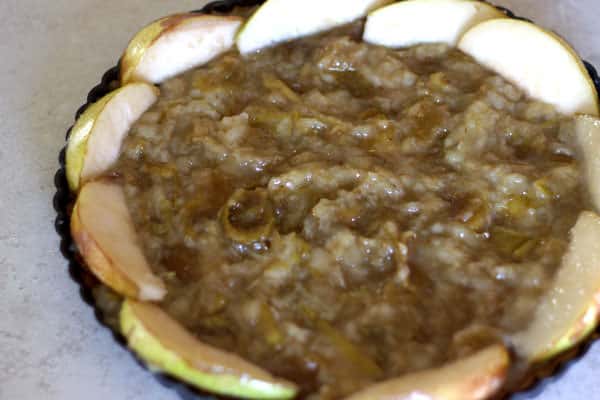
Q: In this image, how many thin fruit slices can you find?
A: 10